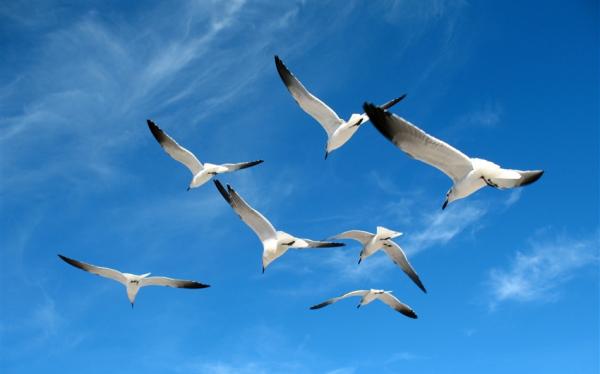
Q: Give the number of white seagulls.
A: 7